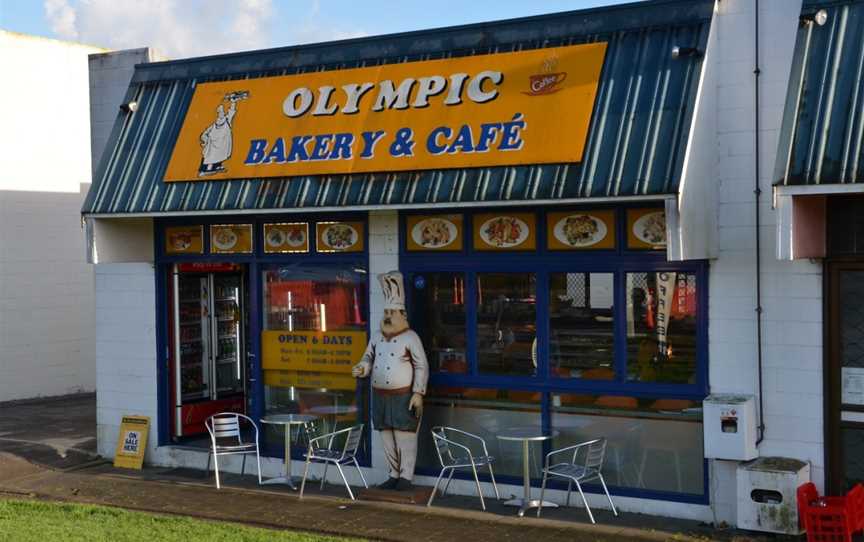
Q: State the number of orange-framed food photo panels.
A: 8